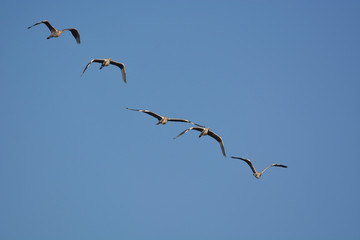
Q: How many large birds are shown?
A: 5